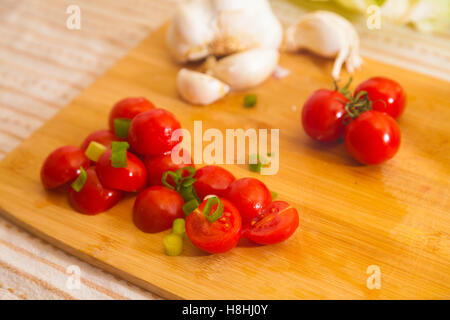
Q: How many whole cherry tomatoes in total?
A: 3